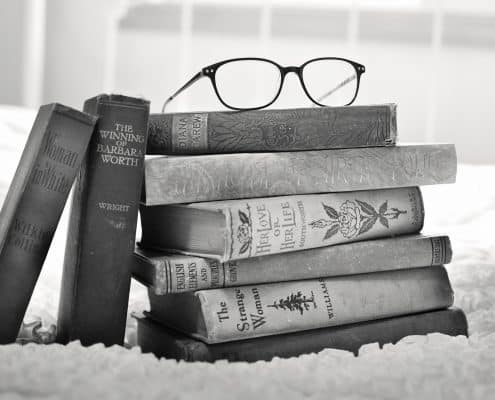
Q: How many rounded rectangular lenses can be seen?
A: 2